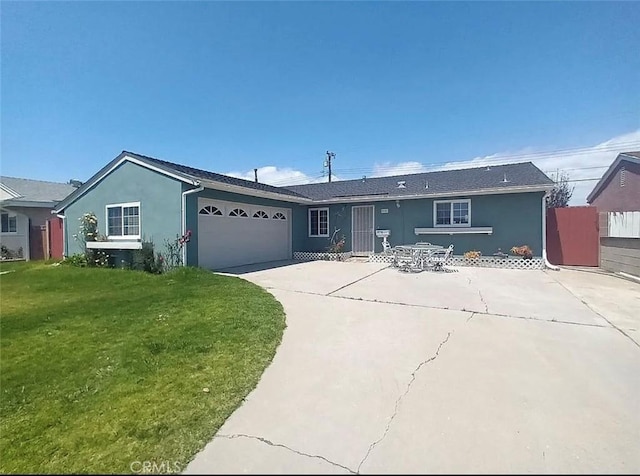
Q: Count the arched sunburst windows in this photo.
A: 4